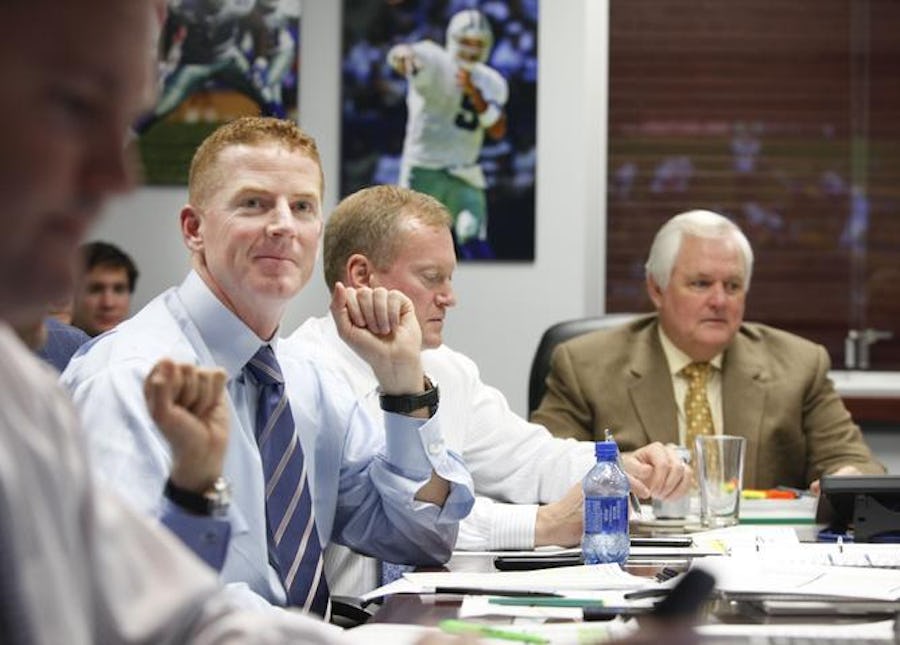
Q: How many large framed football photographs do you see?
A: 2